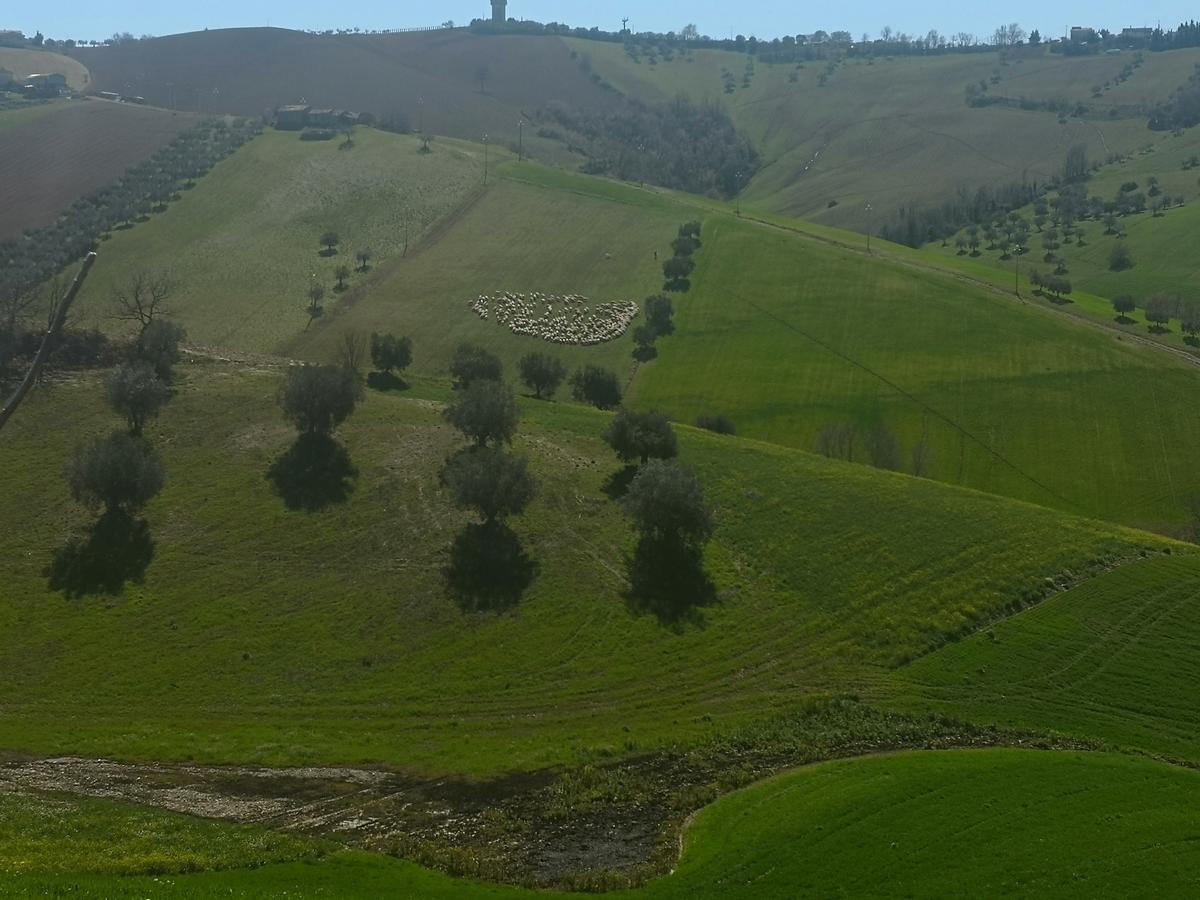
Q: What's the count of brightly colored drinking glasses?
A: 0